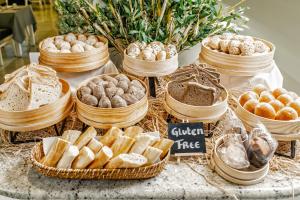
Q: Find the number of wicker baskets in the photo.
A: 1